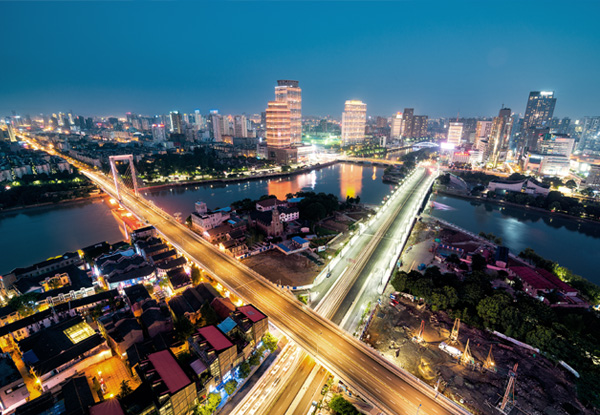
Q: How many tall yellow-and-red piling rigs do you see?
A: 5